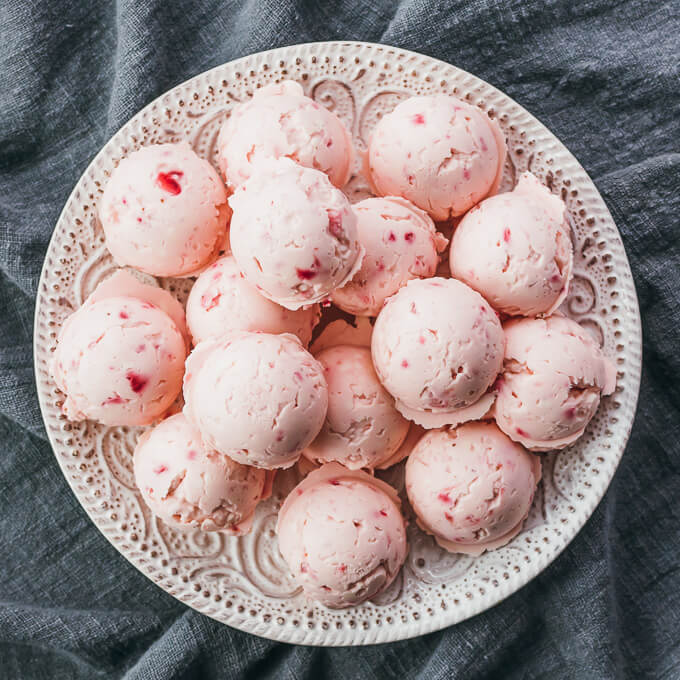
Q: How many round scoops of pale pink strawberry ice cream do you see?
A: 15